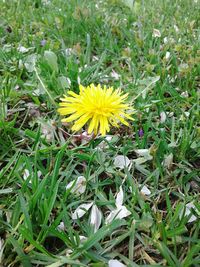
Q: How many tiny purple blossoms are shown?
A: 2